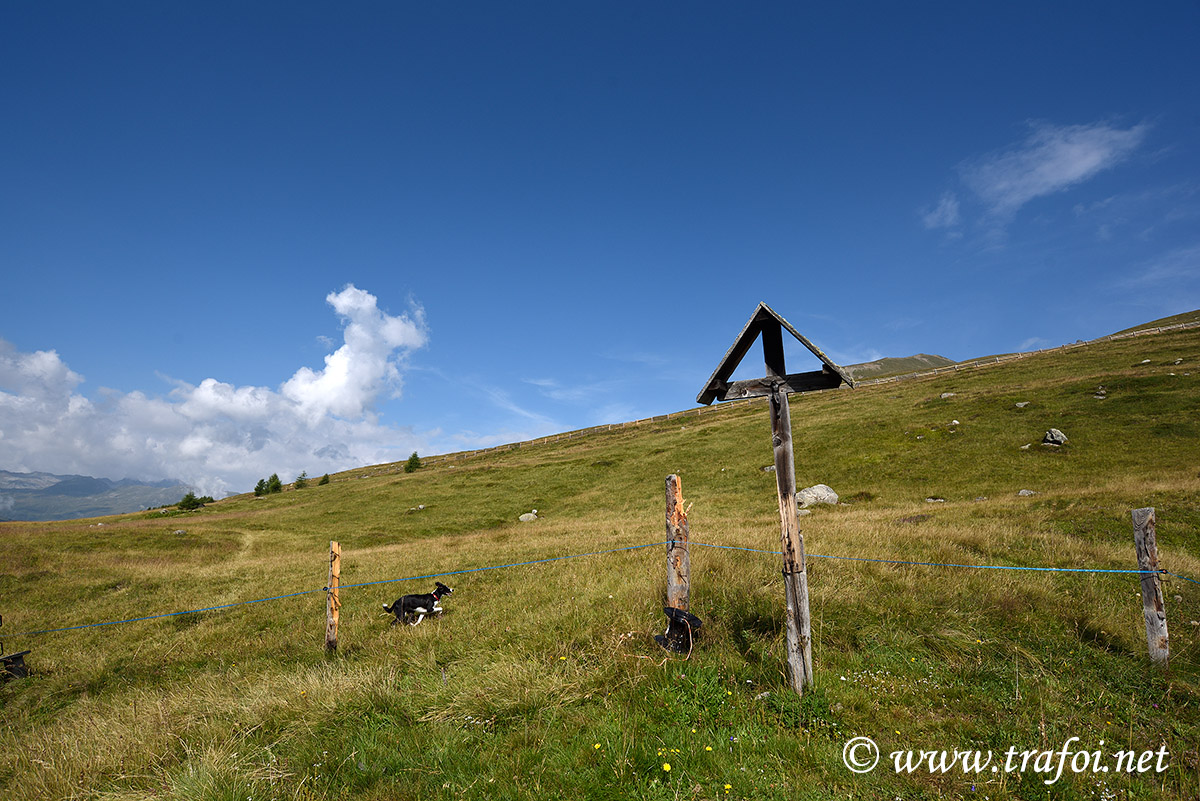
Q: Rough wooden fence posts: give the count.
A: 3